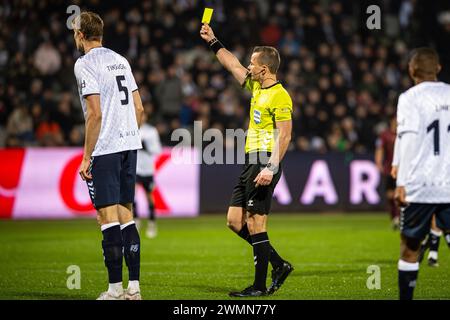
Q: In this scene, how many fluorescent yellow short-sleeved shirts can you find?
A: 1